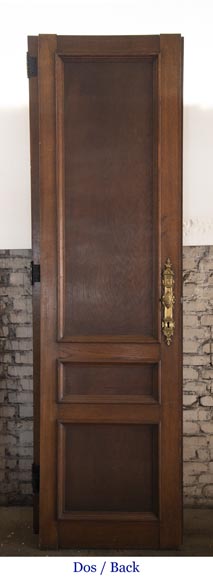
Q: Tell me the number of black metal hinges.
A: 3